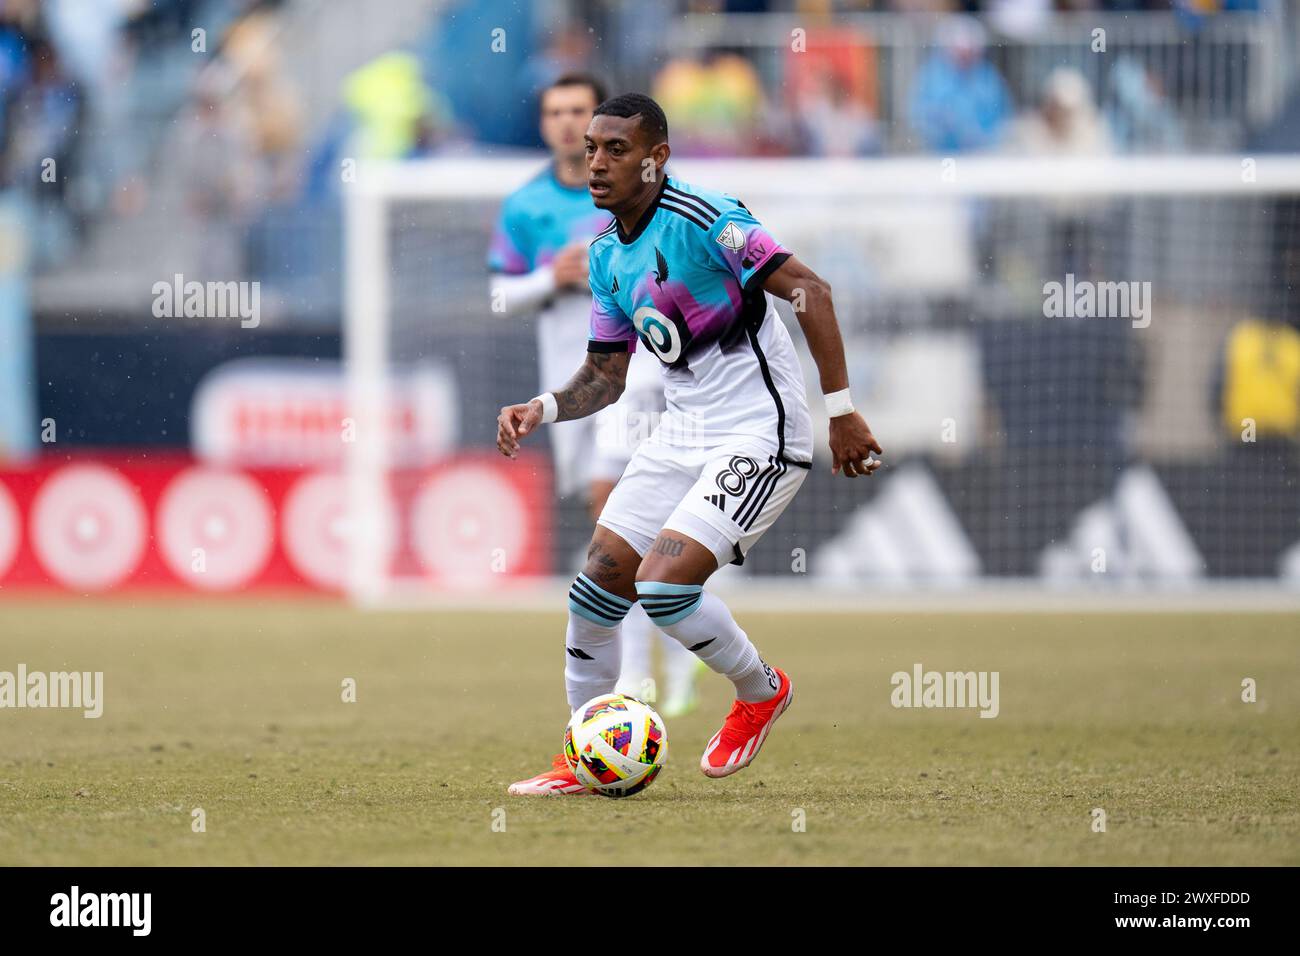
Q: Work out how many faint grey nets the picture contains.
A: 1